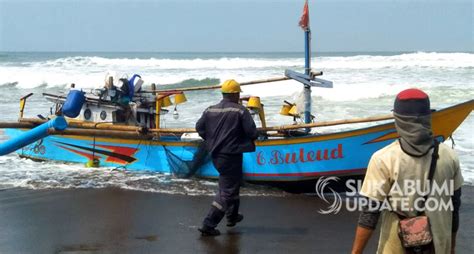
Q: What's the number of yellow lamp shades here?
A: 5